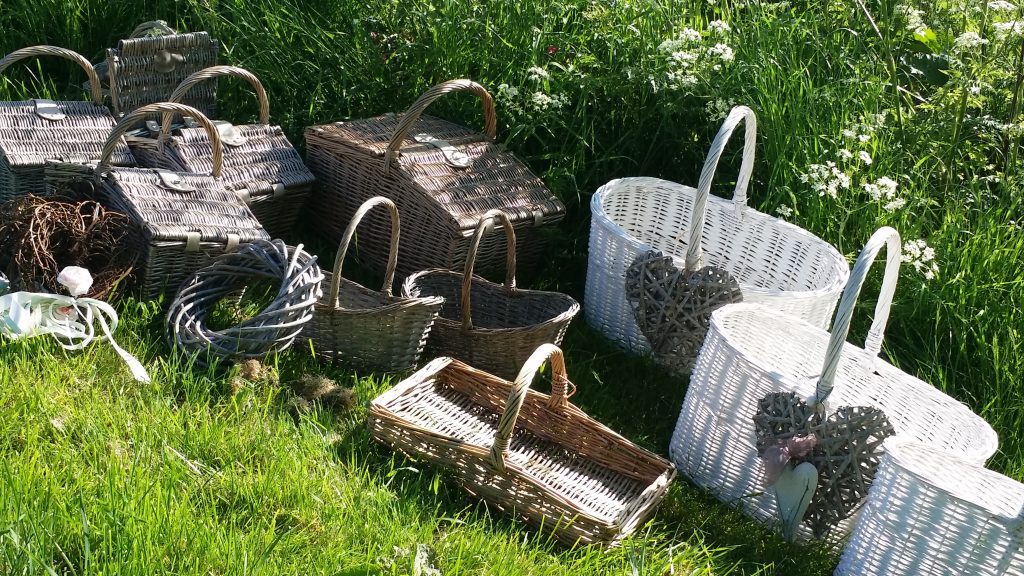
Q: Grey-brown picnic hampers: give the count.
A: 5